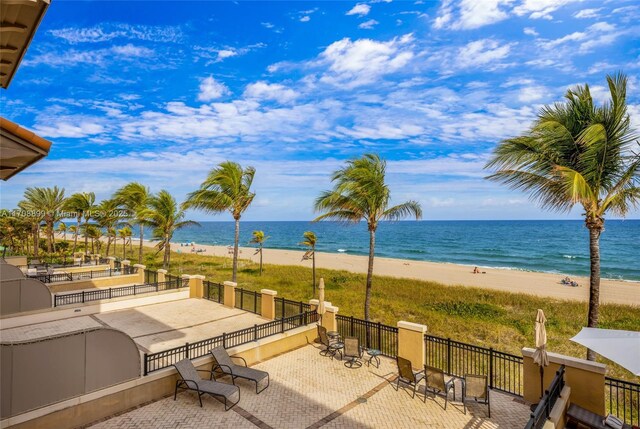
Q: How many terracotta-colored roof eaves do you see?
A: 2